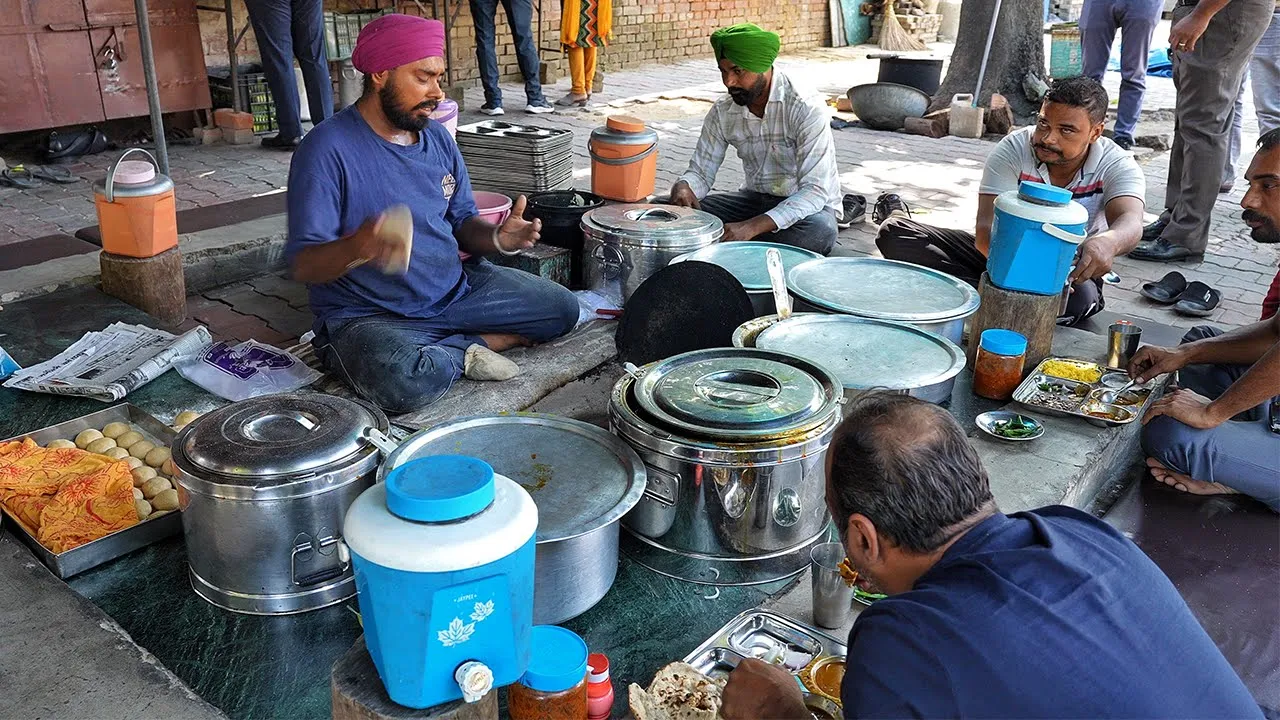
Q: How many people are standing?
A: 6